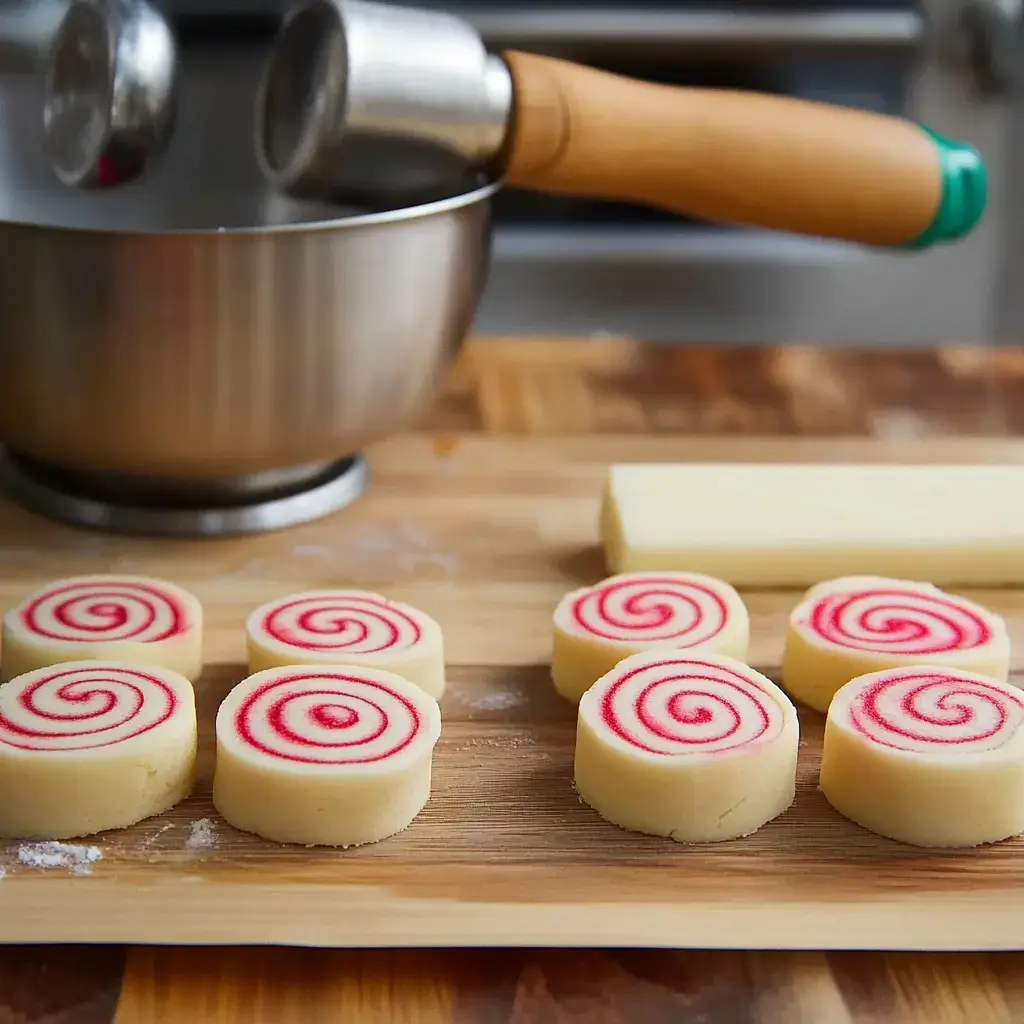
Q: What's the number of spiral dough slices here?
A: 8